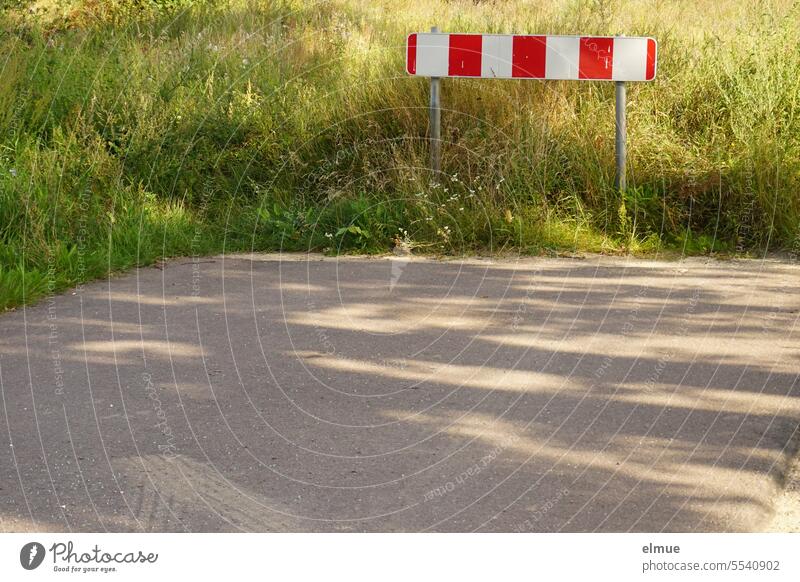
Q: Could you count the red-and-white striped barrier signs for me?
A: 1